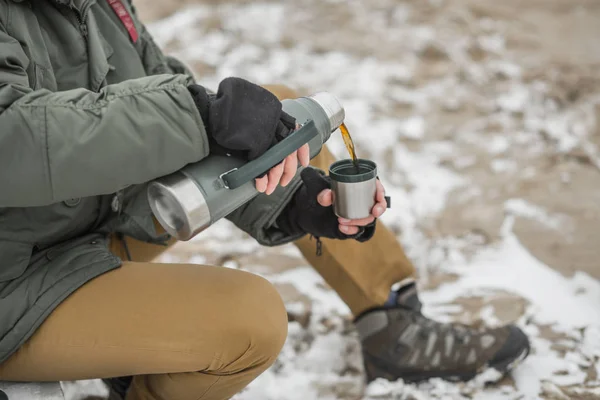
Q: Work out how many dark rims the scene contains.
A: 1